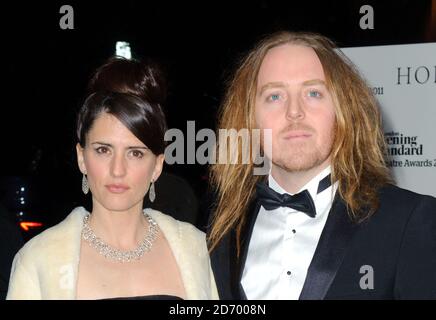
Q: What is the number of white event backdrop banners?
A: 1